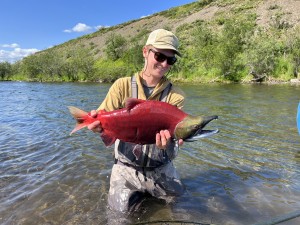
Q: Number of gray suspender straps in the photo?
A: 2